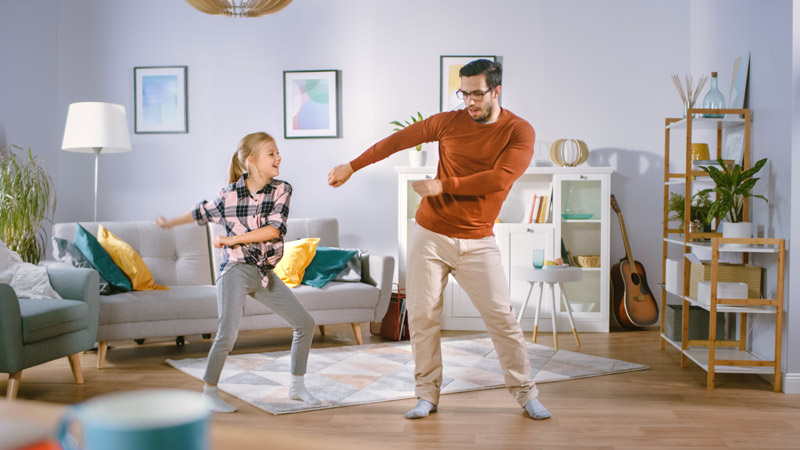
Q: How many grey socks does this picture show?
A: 2